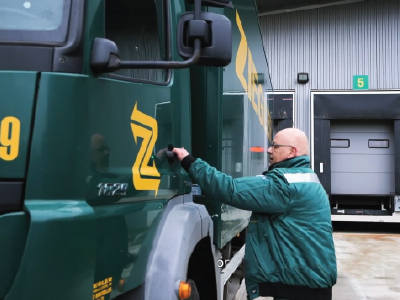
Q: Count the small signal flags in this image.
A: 0